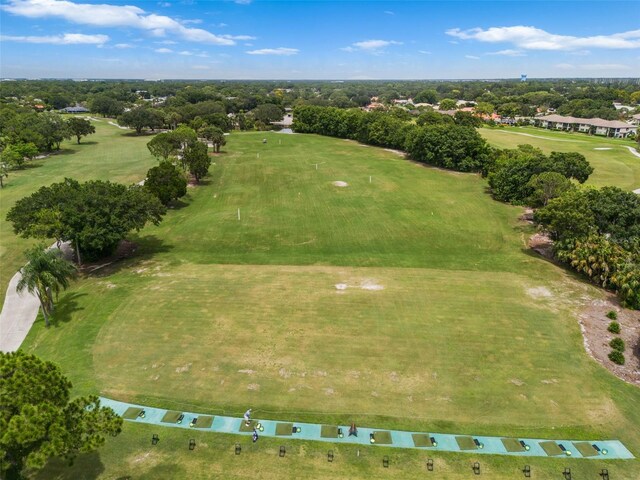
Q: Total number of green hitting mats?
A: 12